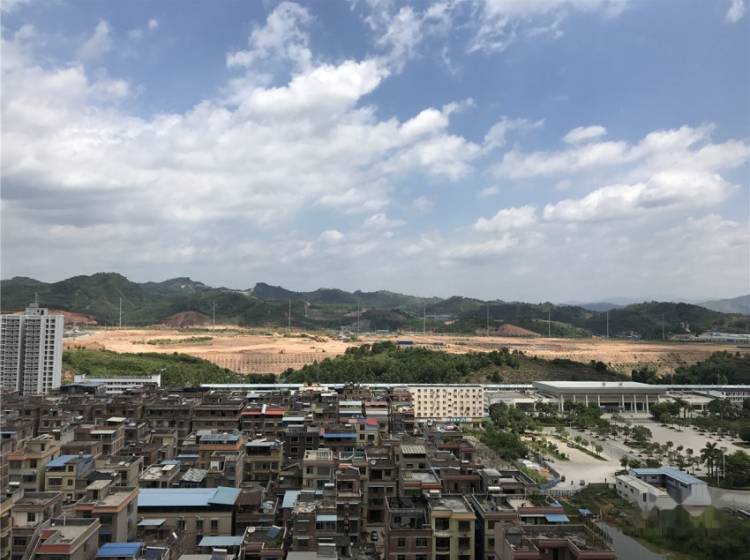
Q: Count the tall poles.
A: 9